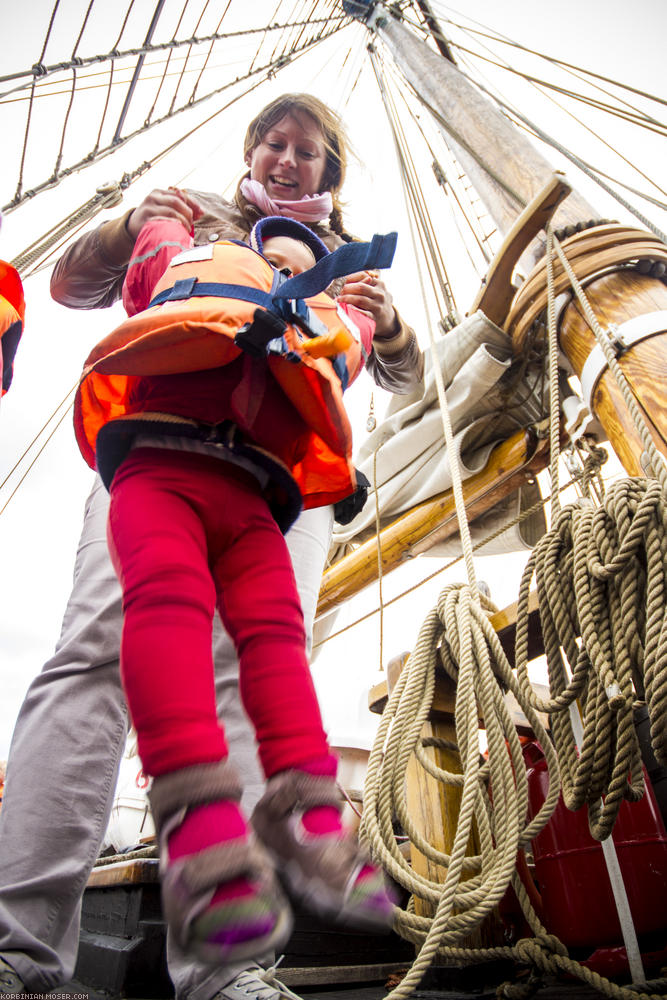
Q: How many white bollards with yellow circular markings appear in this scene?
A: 0